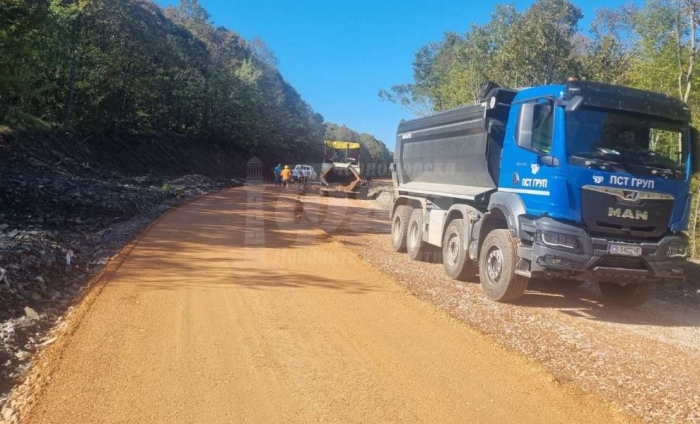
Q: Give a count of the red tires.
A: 0